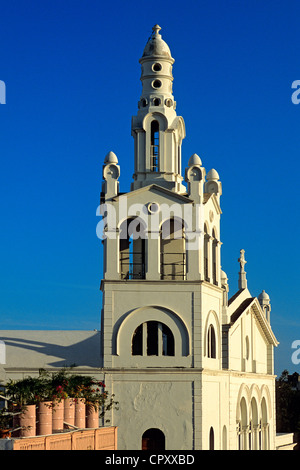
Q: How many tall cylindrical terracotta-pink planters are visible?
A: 6